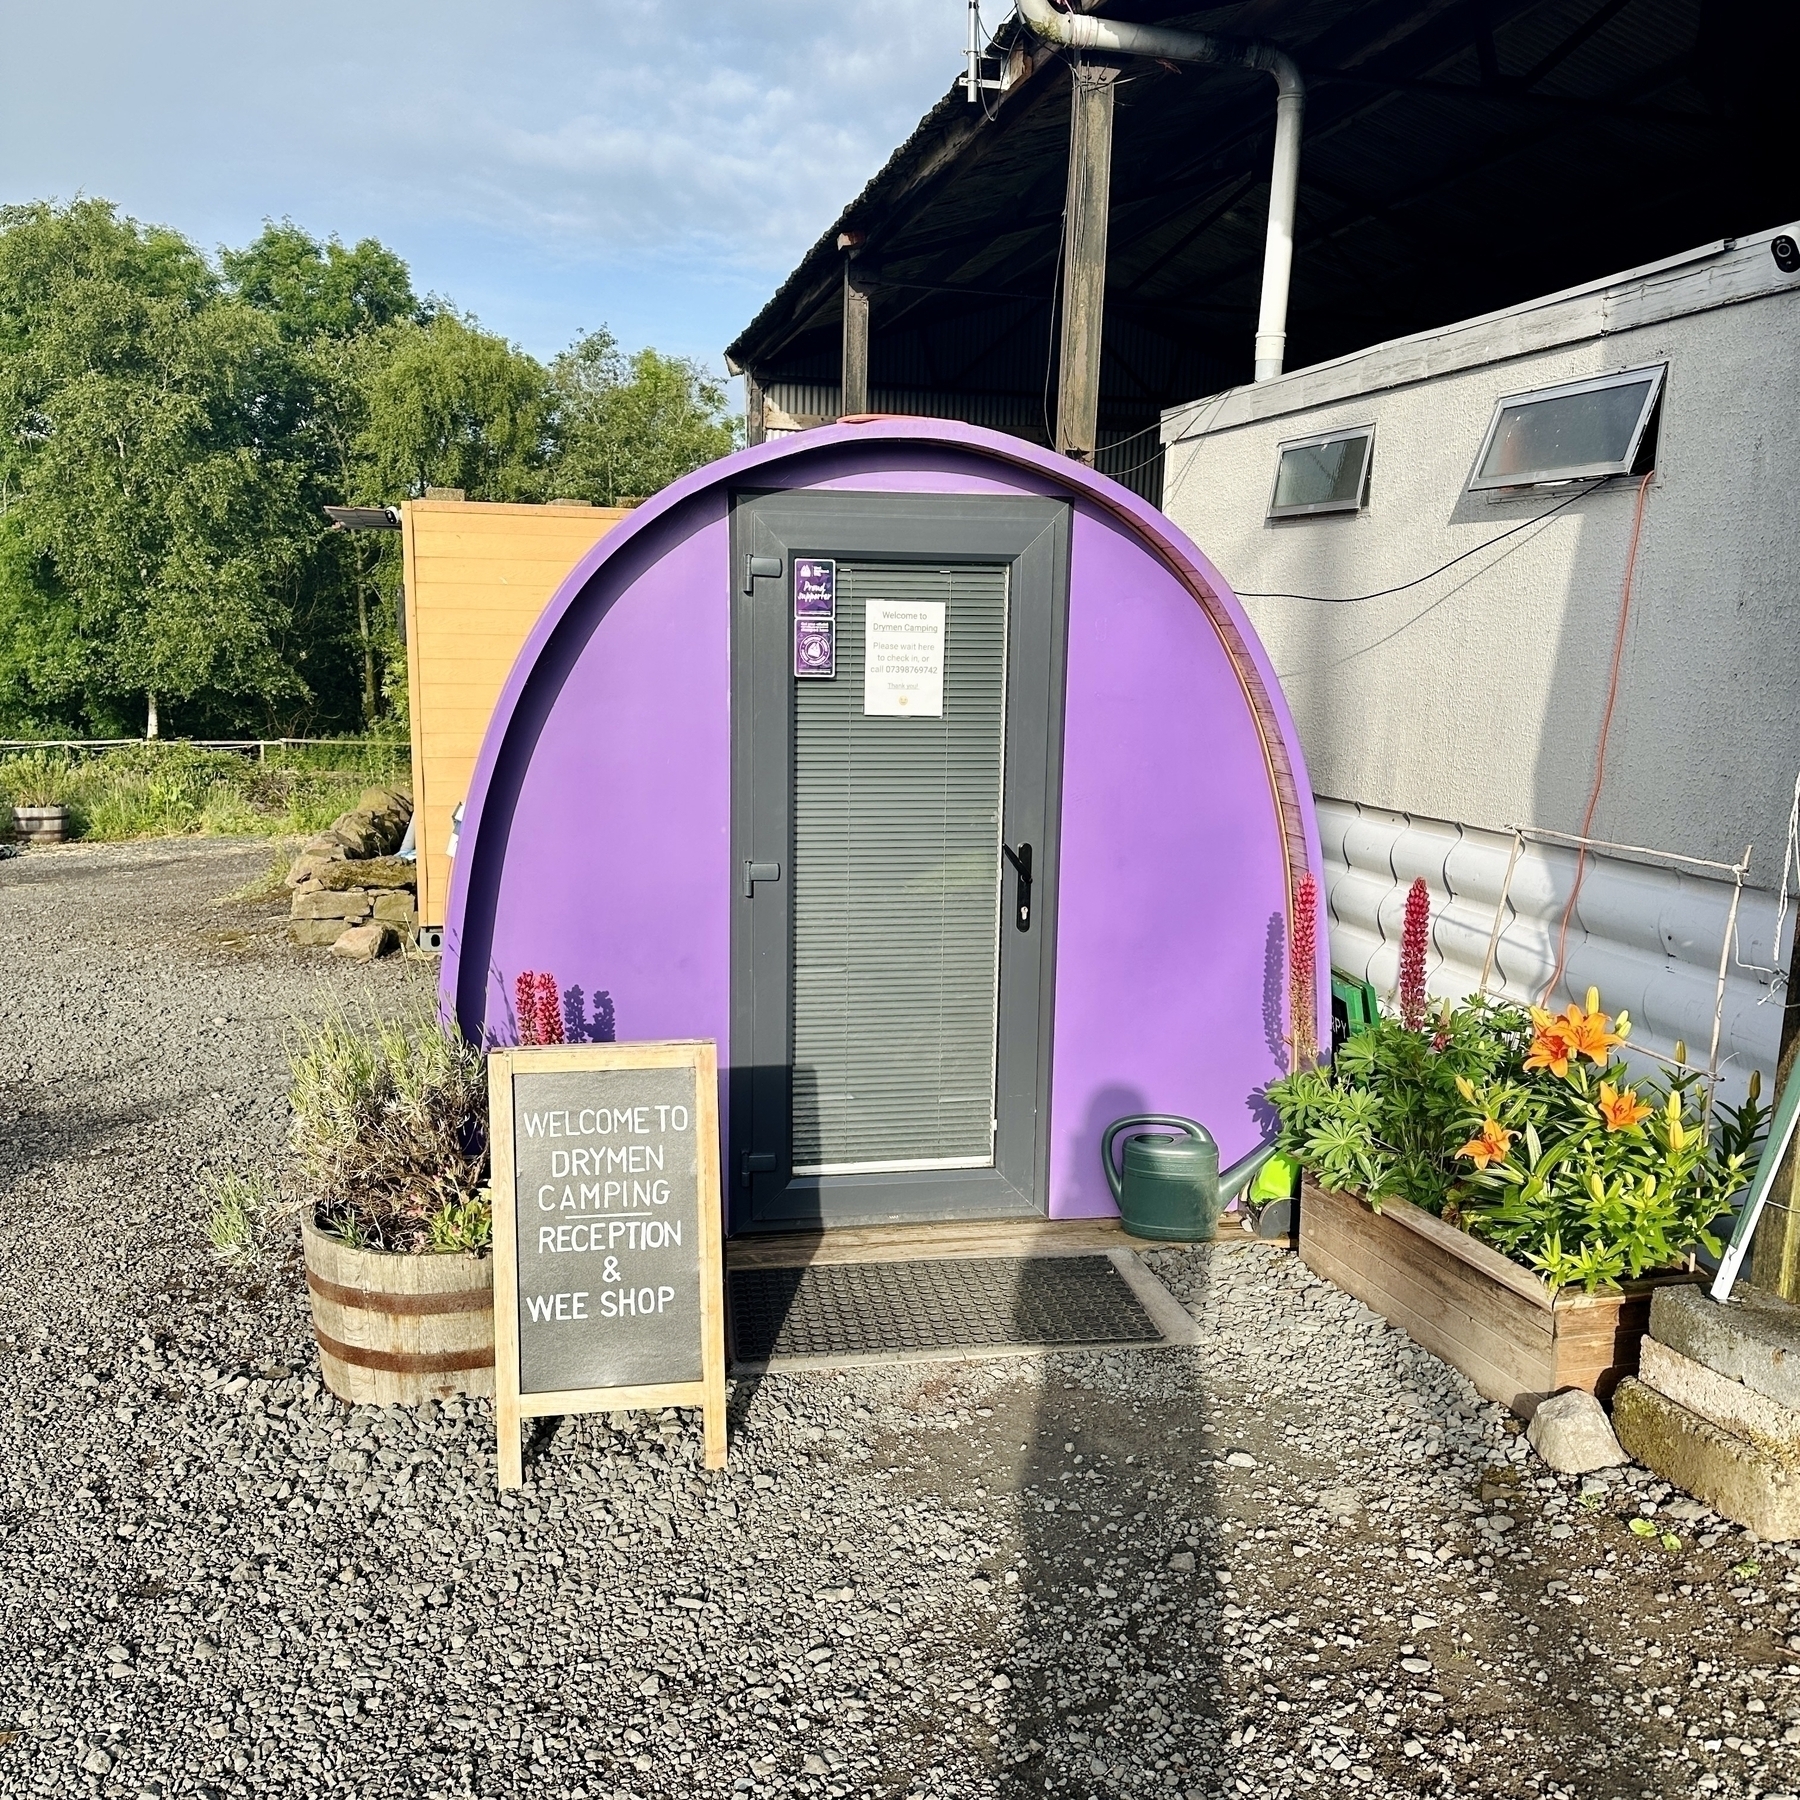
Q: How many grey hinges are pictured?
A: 3